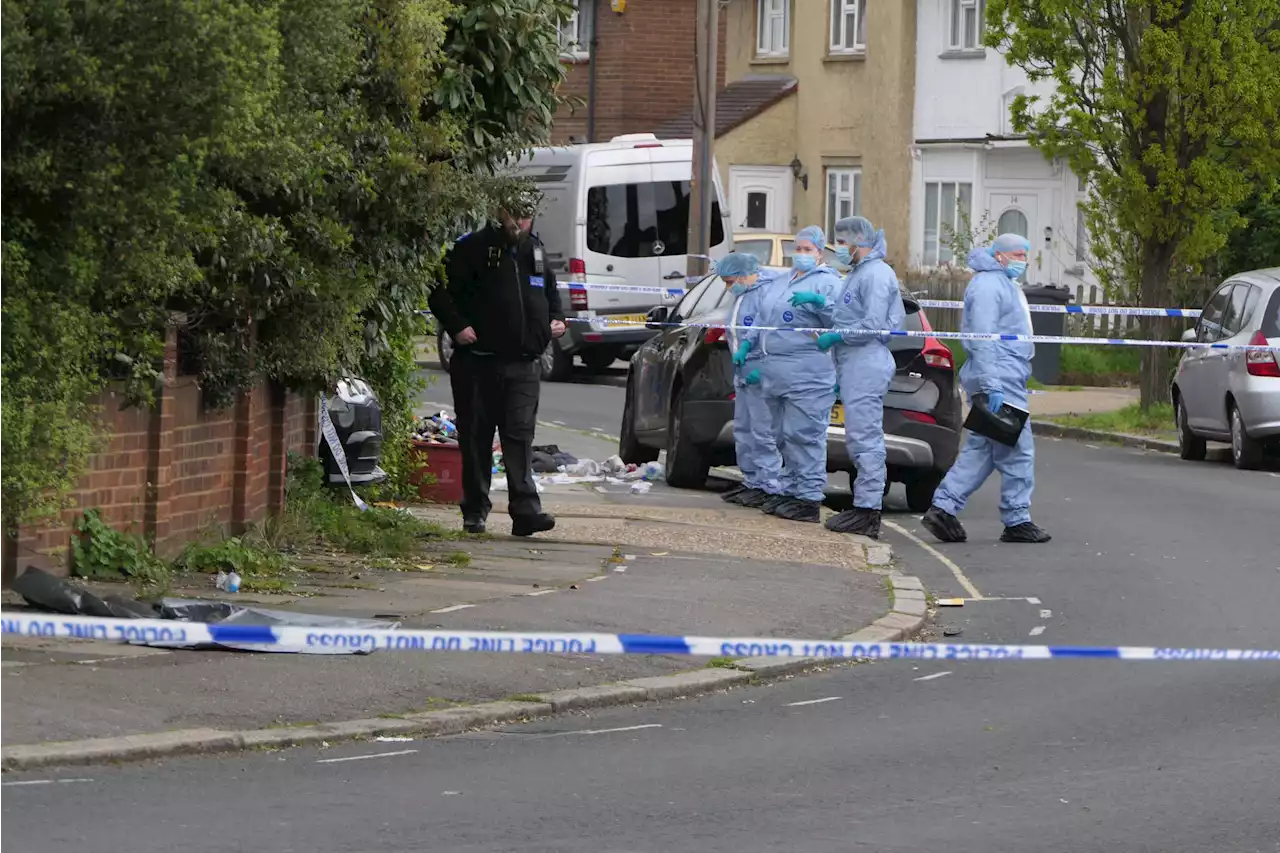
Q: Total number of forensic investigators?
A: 4